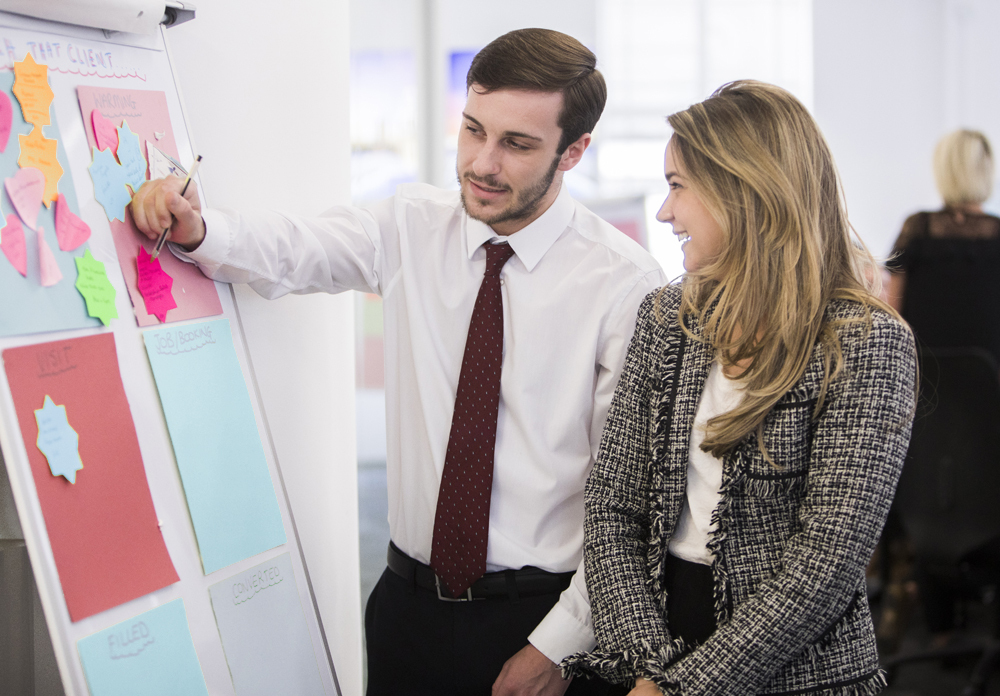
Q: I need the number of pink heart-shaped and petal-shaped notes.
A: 6